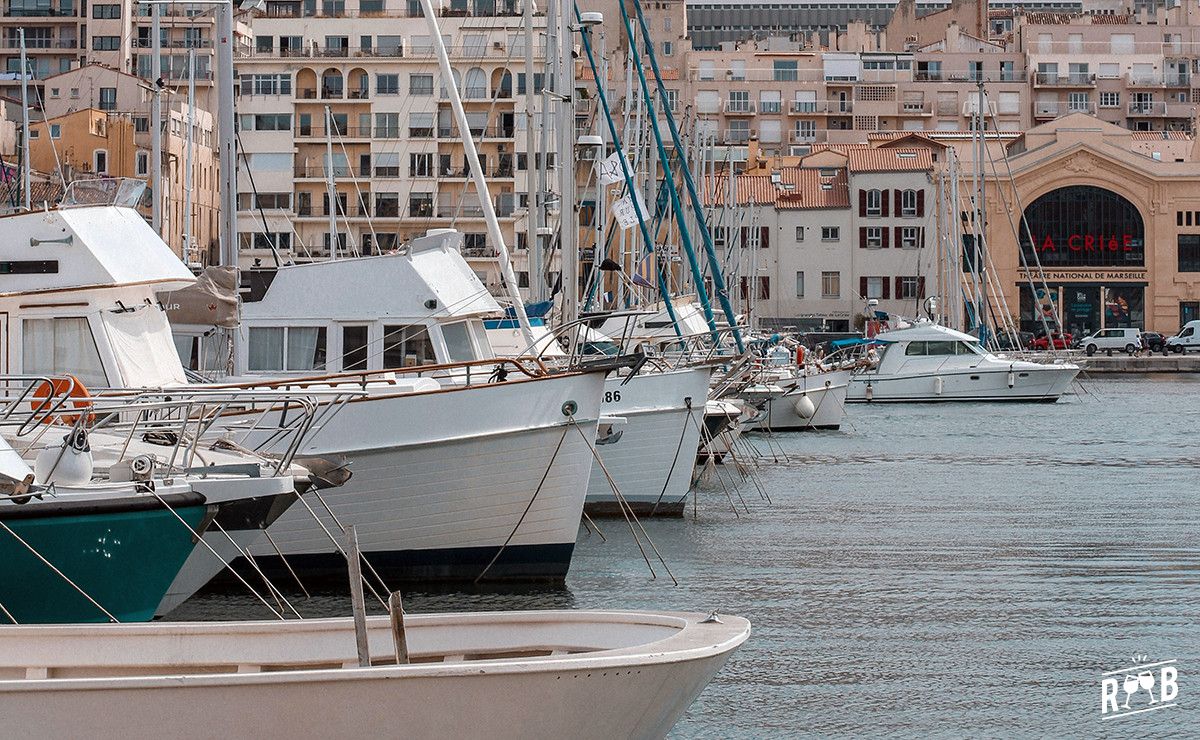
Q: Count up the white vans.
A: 2